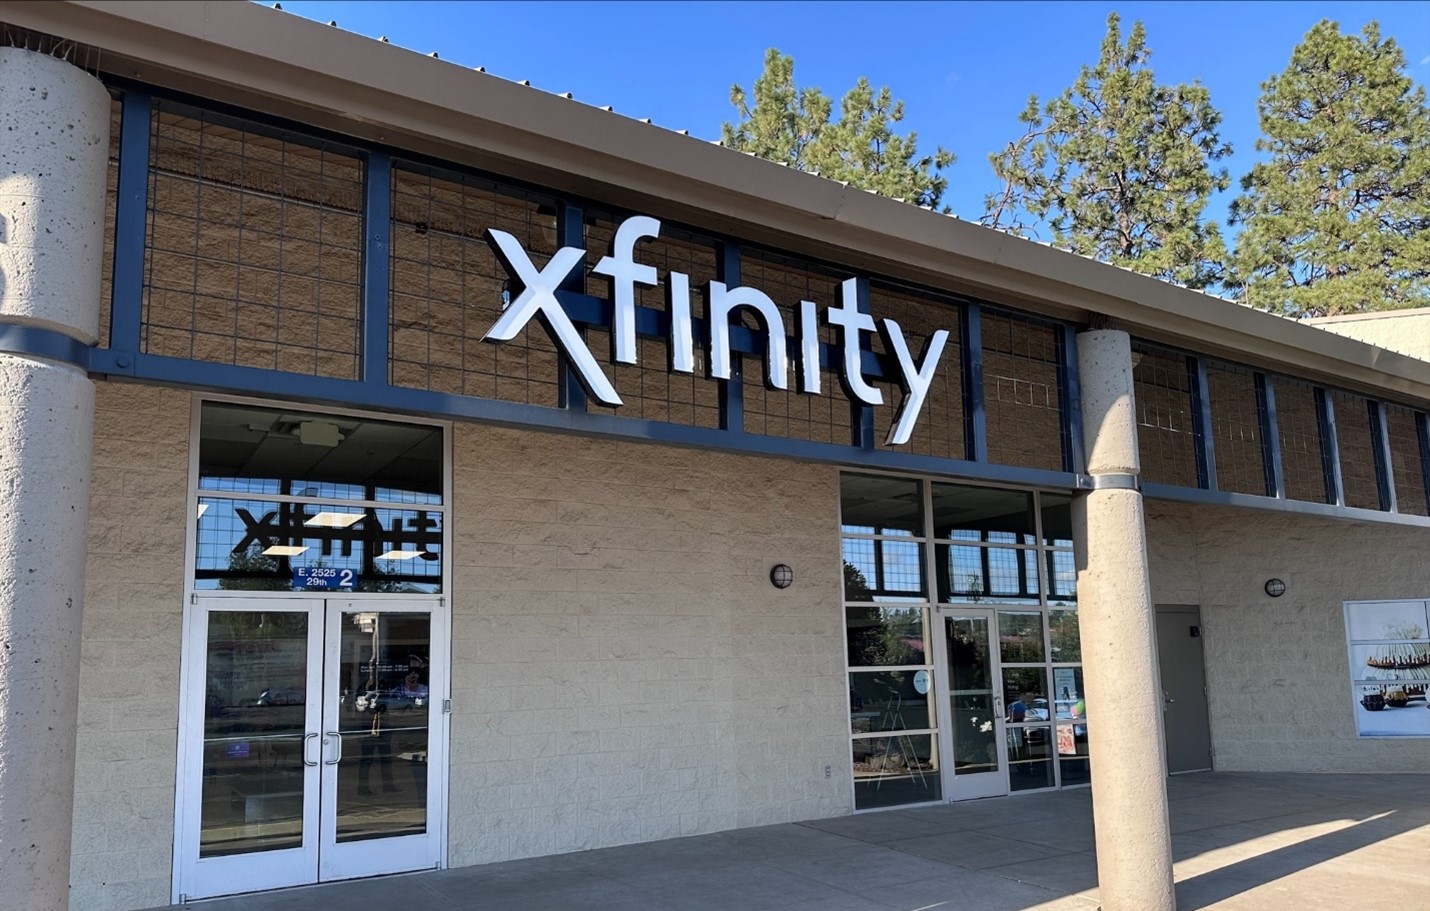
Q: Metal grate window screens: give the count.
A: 11